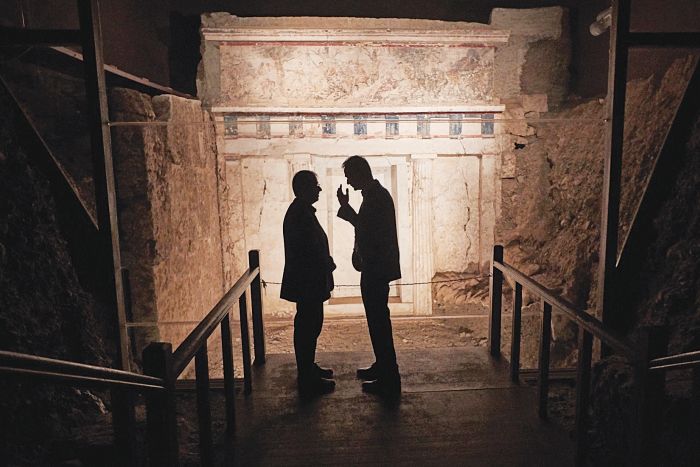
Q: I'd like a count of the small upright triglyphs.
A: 9